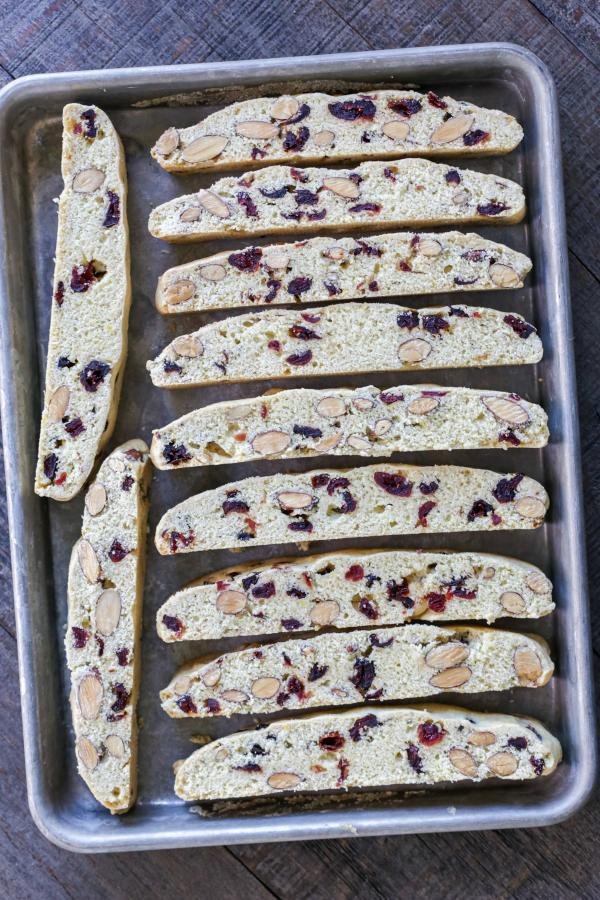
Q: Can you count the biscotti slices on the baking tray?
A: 11